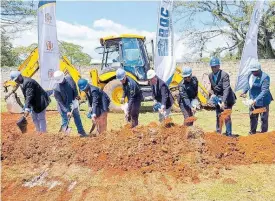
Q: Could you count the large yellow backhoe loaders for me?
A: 1